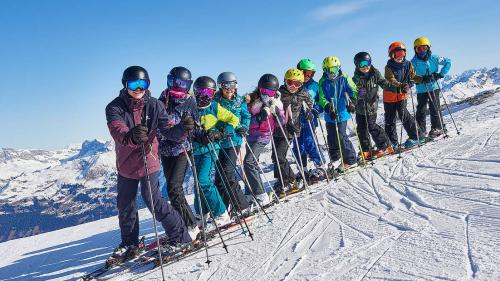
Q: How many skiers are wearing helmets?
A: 11